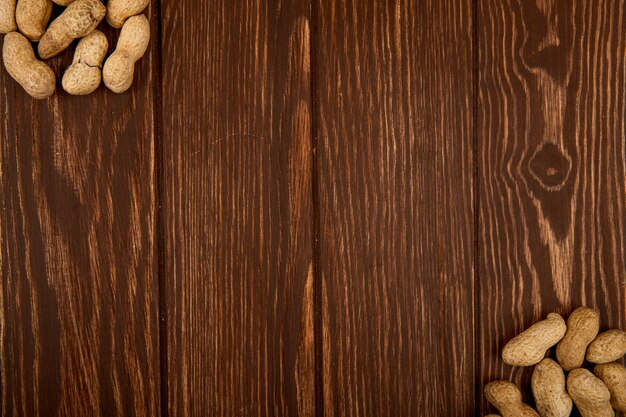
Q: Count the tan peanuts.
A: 15